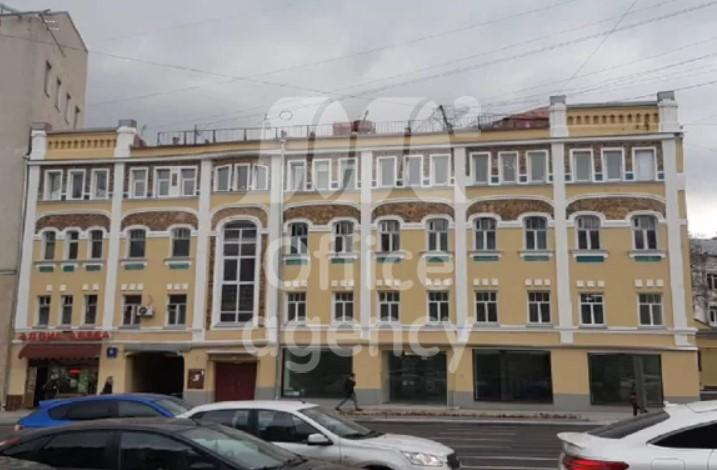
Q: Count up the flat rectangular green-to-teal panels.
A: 13